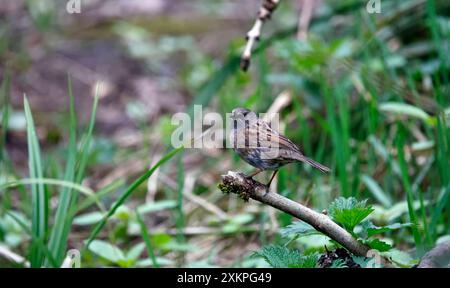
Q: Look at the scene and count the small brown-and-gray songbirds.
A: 1